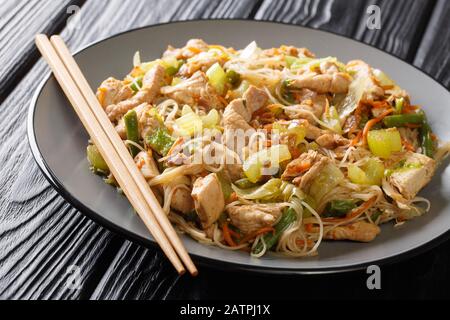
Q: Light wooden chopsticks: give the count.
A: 2